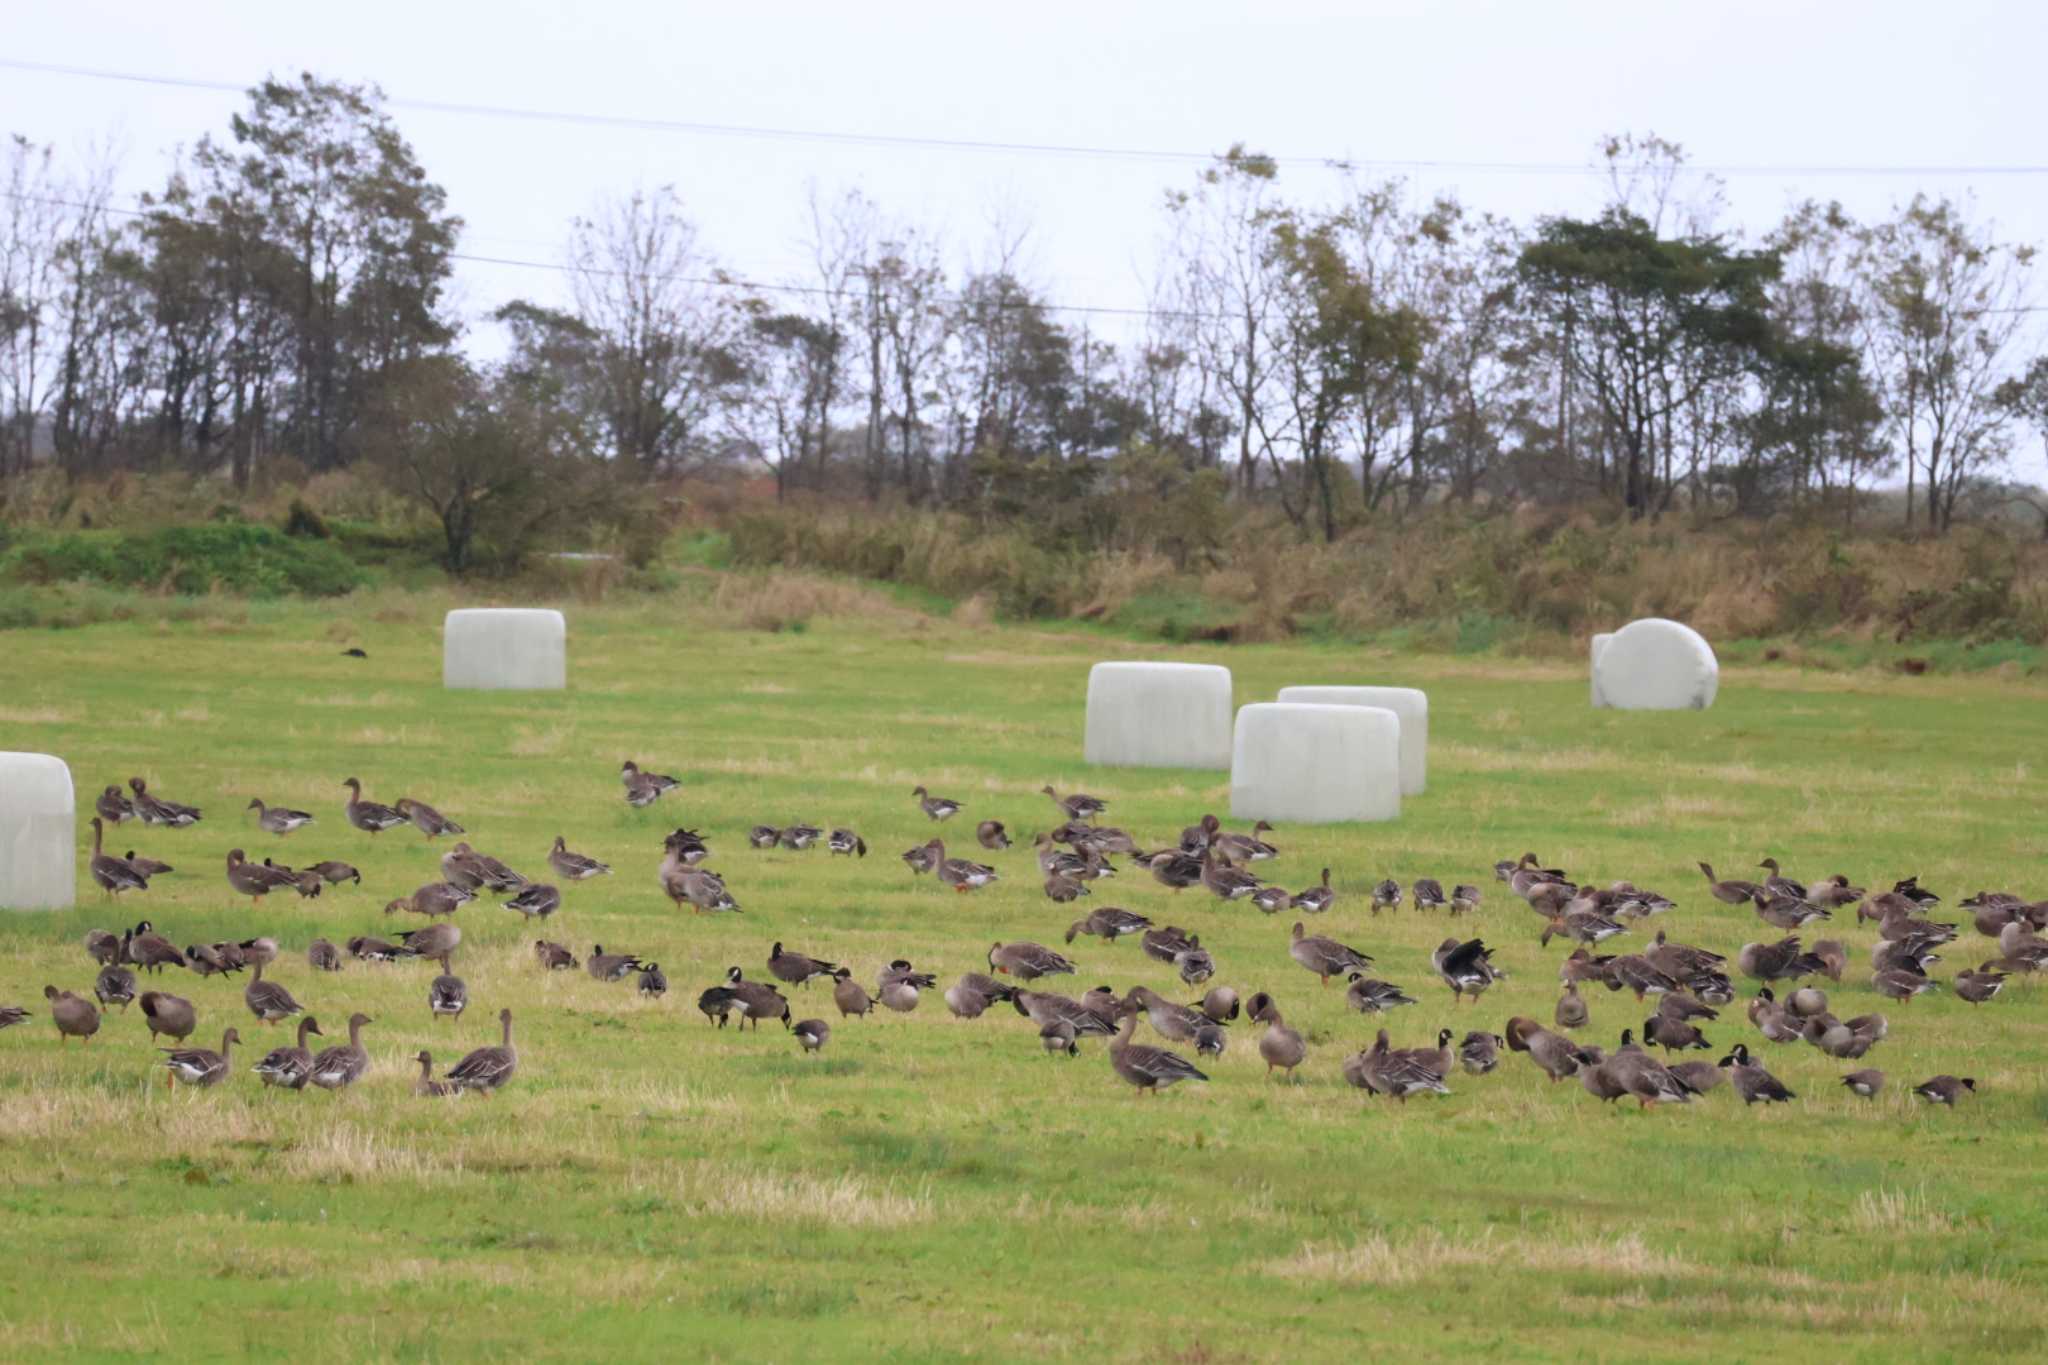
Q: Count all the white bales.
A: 7